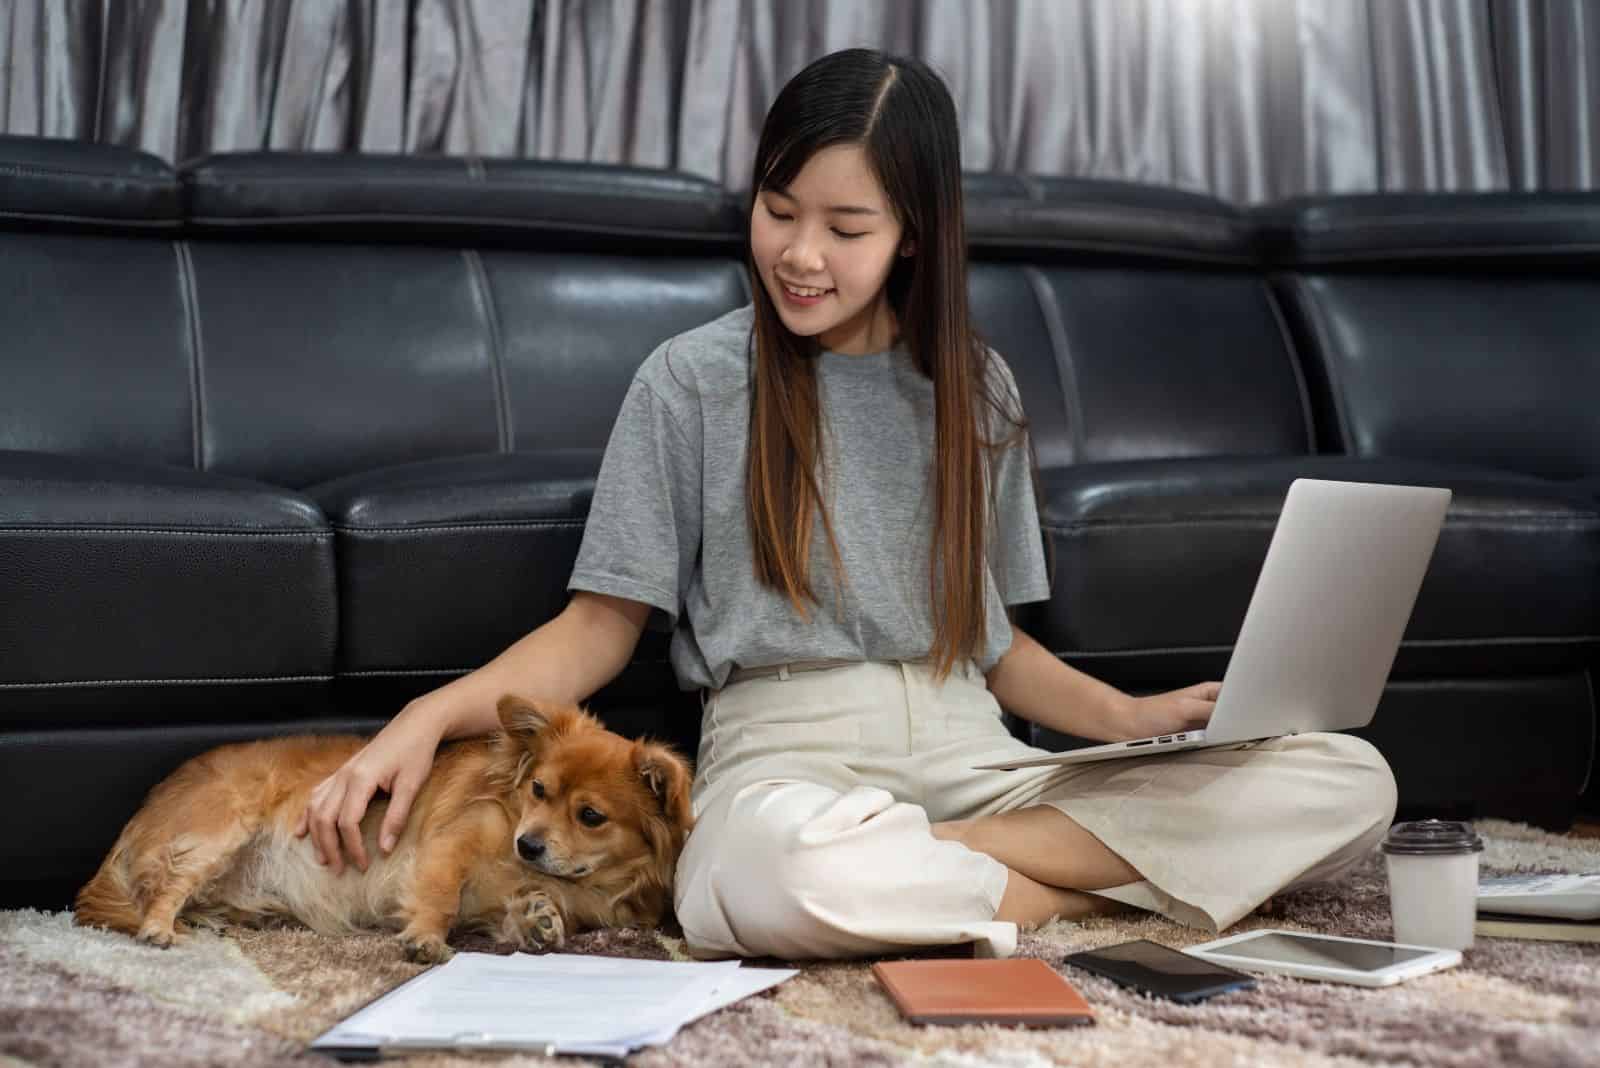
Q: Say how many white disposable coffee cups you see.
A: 1